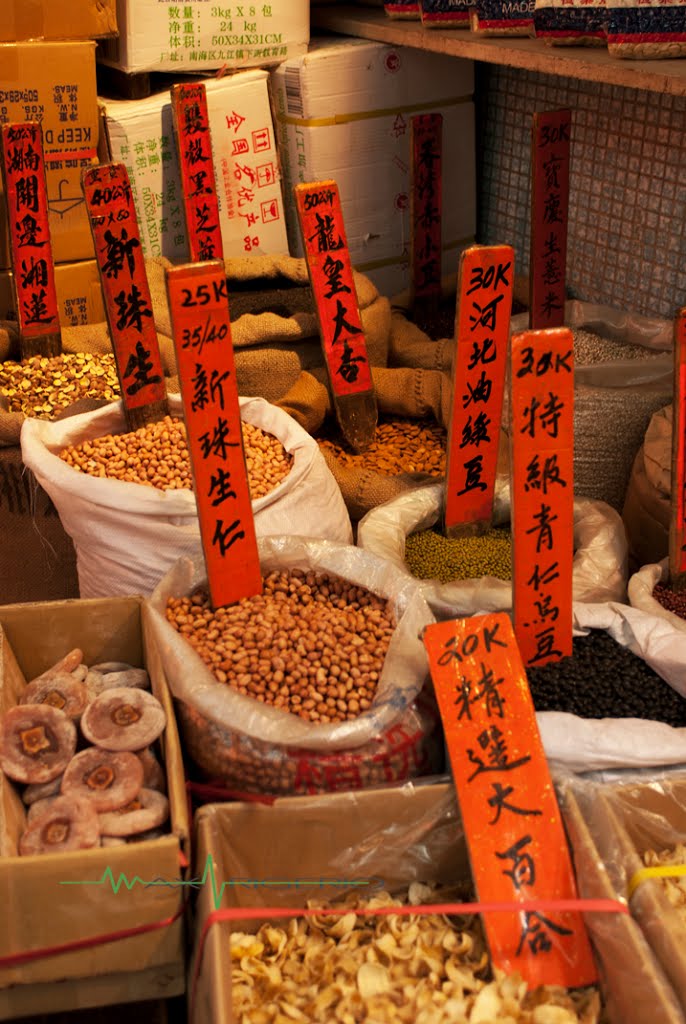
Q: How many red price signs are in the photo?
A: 11